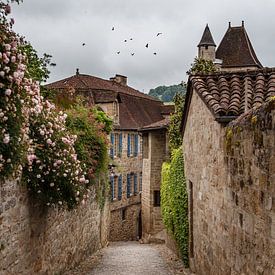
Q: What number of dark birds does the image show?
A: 9